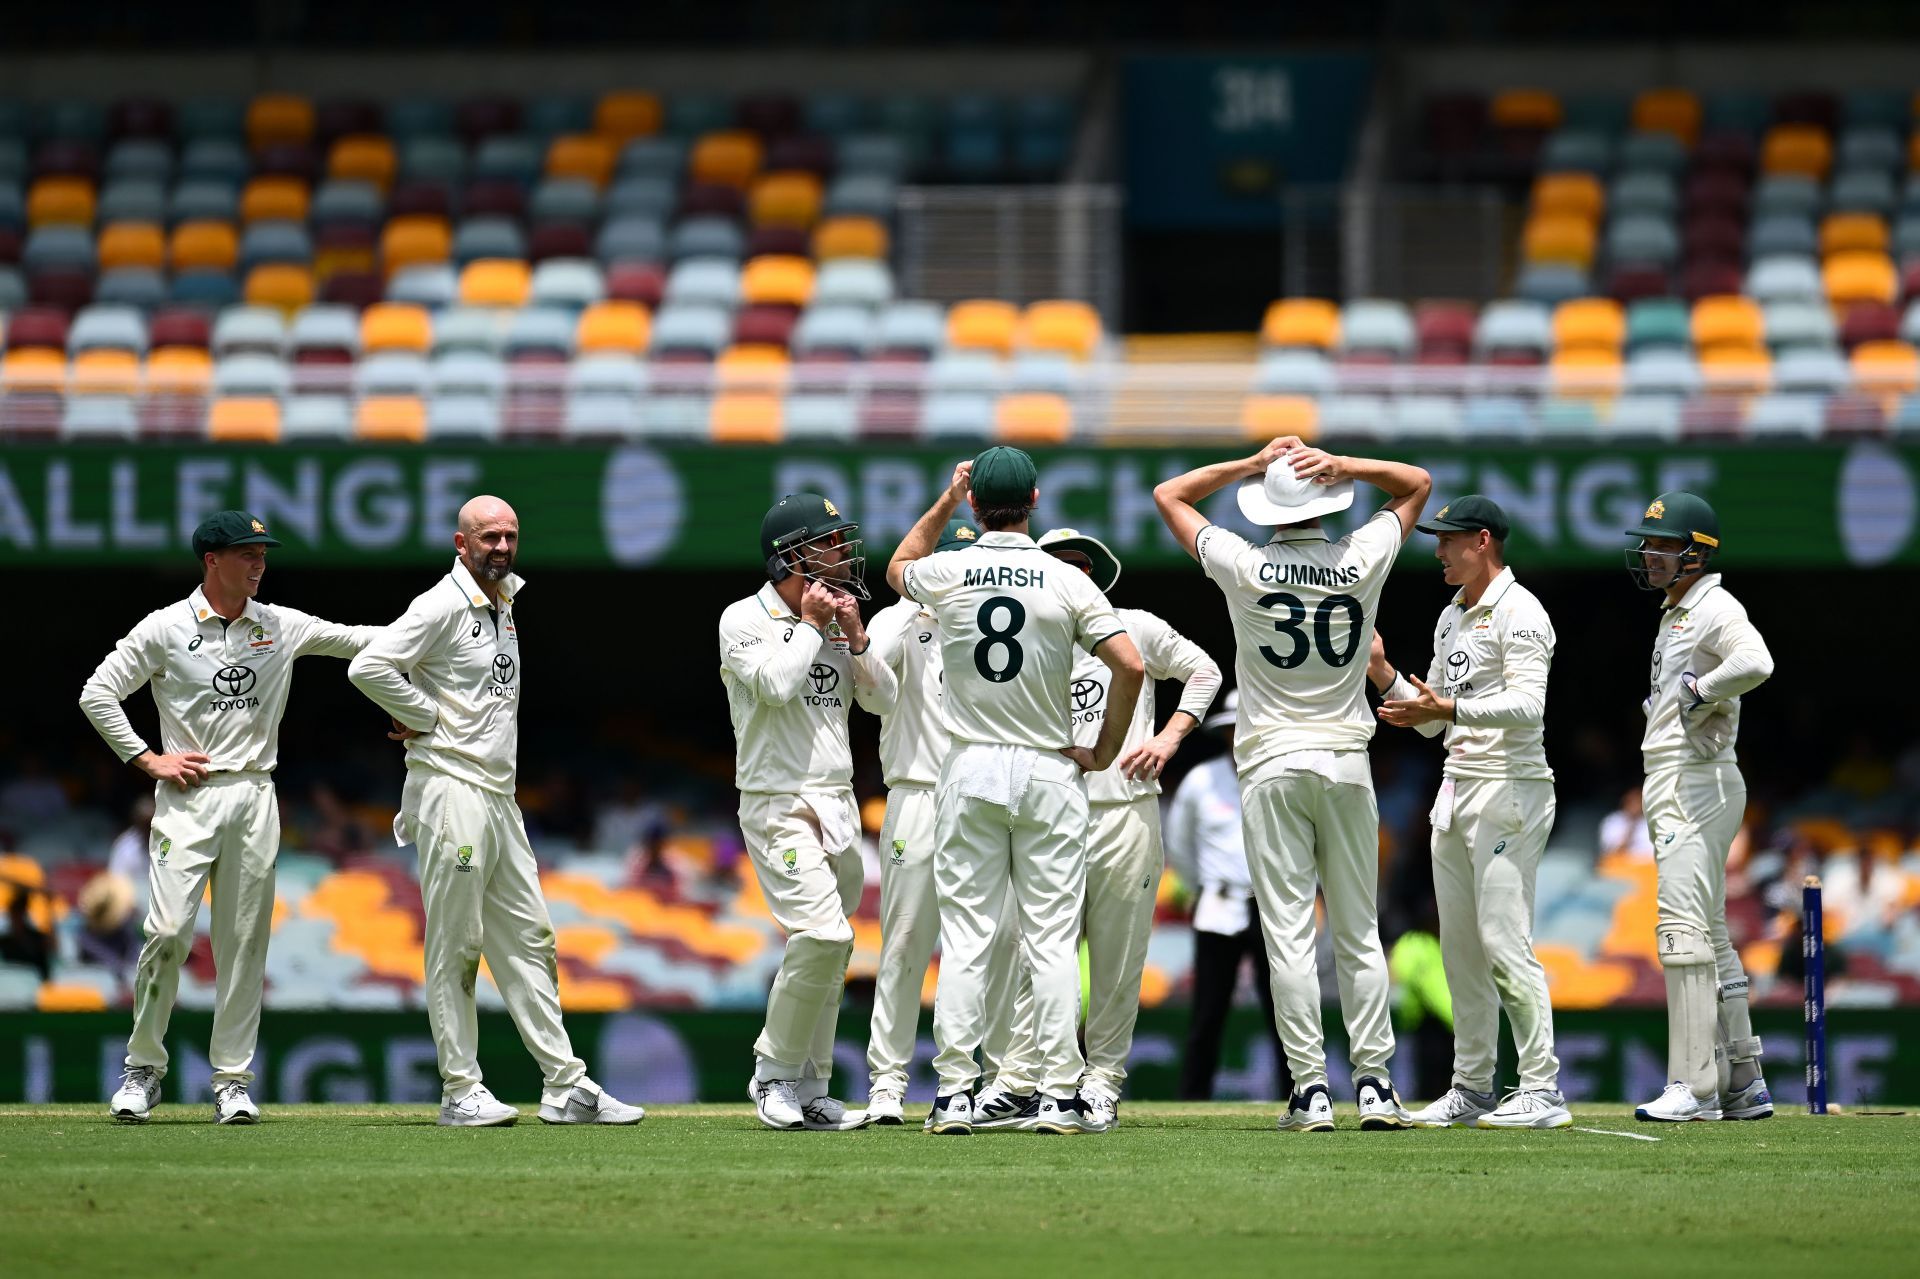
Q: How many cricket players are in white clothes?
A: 9